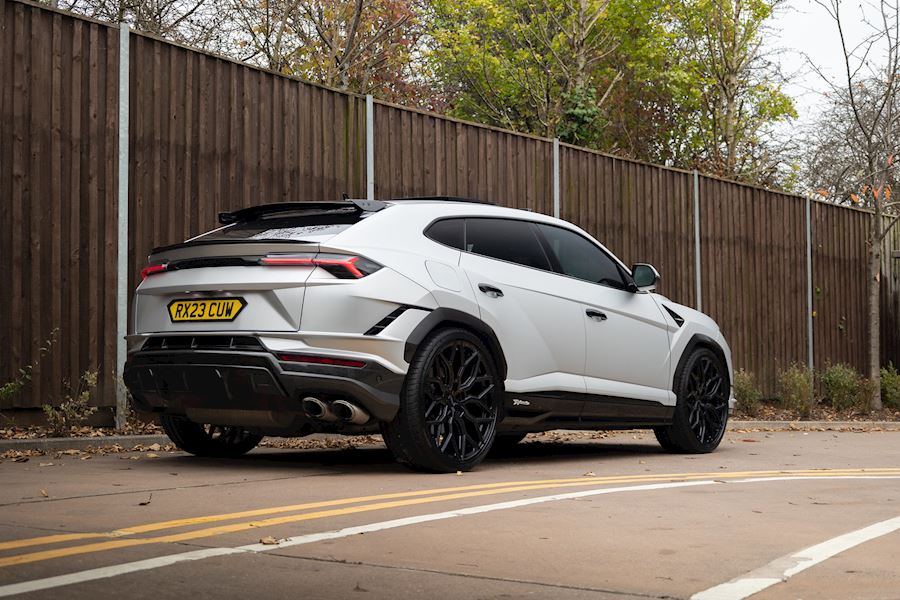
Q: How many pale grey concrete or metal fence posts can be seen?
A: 5